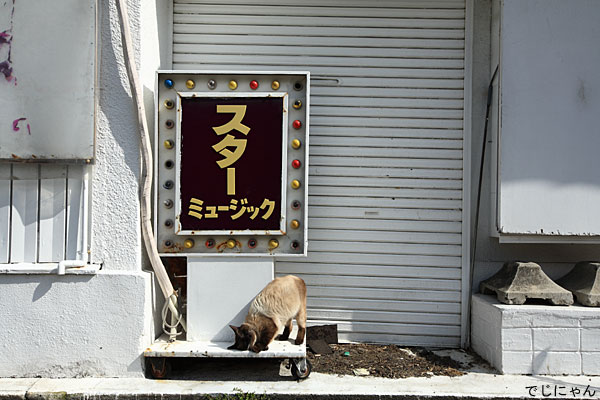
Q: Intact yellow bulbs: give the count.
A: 9